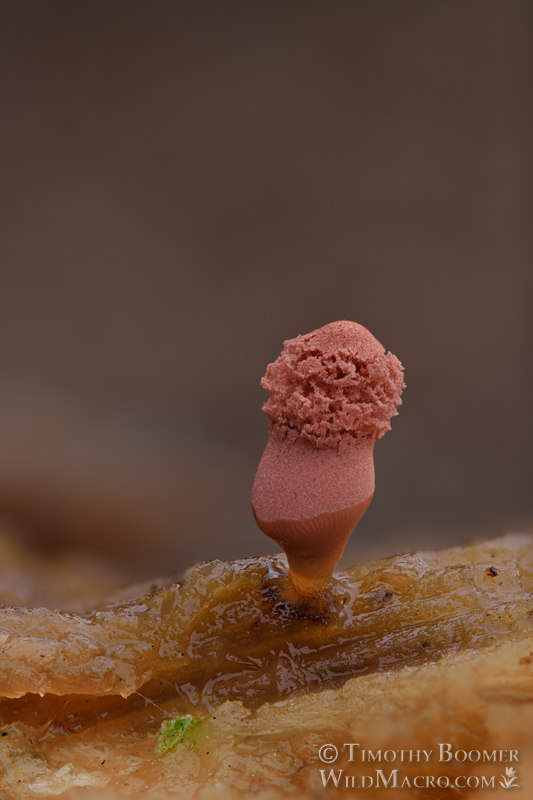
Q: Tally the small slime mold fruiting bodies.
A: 1